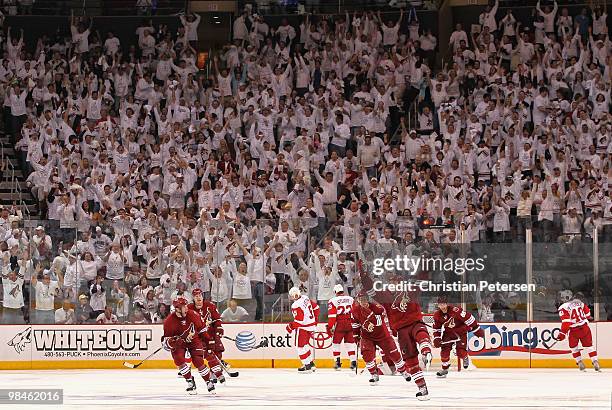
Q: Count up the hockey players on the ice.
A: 8